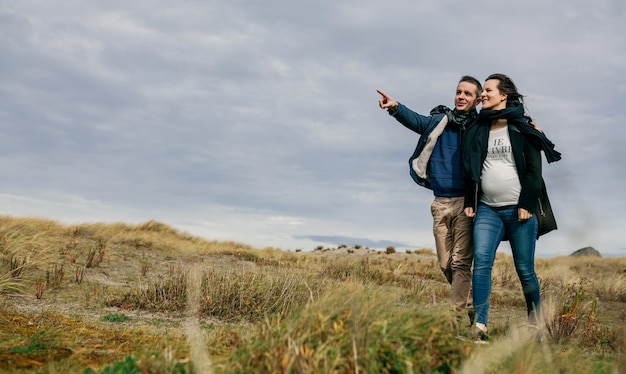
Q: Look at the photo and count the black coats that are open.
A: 1